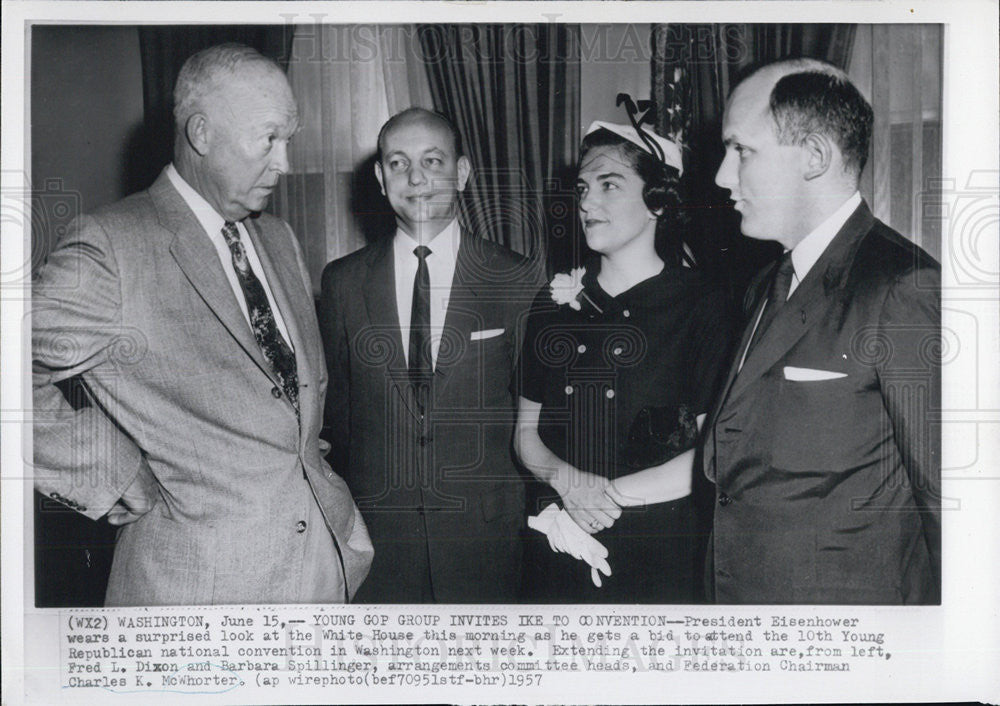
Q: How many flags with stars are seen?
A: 1